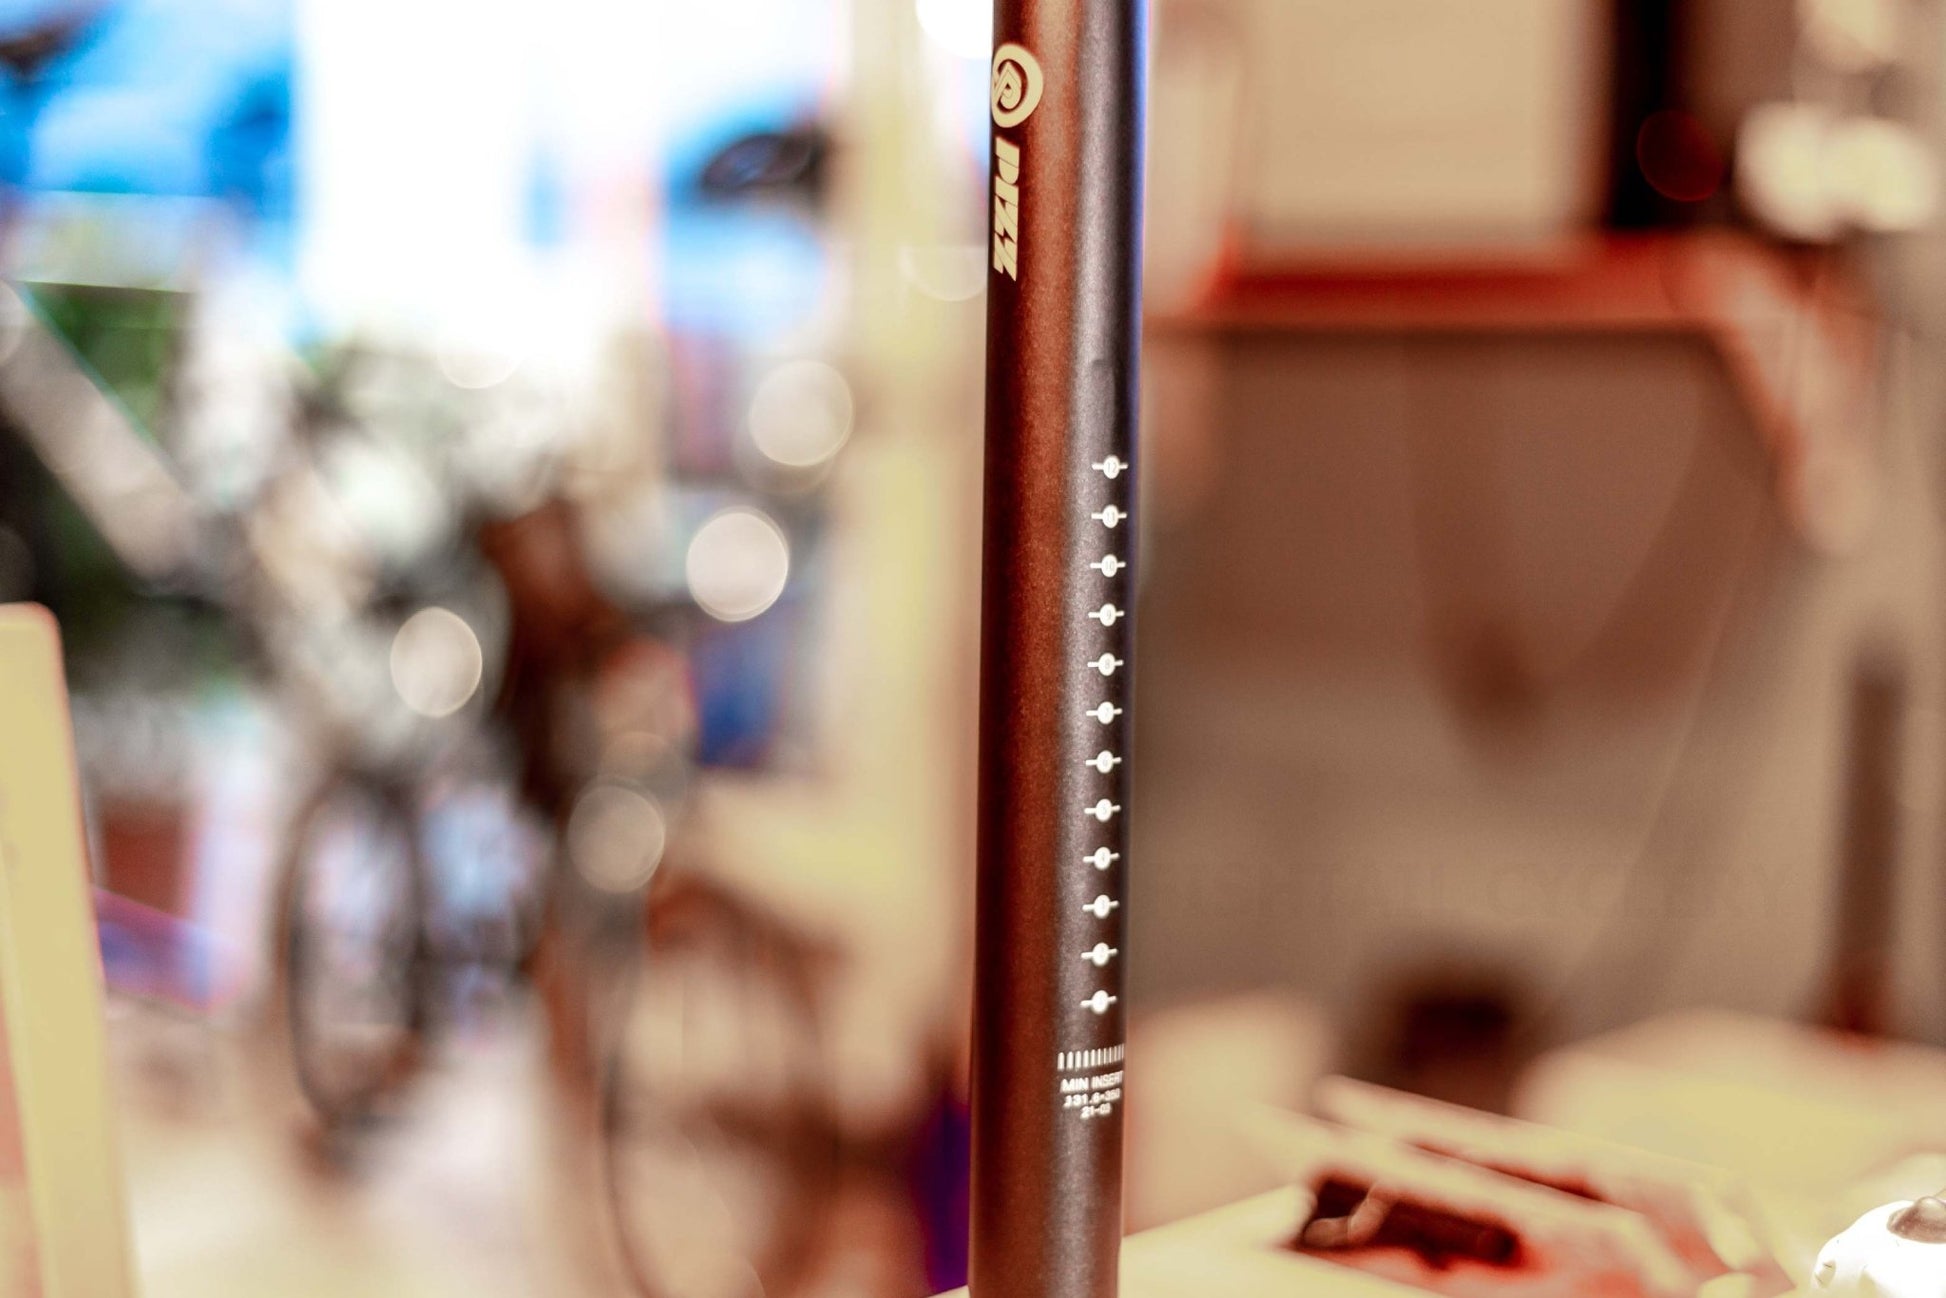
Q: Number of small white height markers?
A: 12